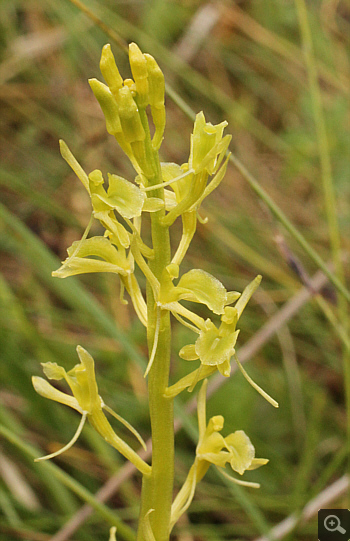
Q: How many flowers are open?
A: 8